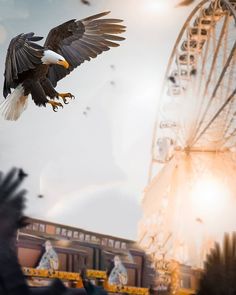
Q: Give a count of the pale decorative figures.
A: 2